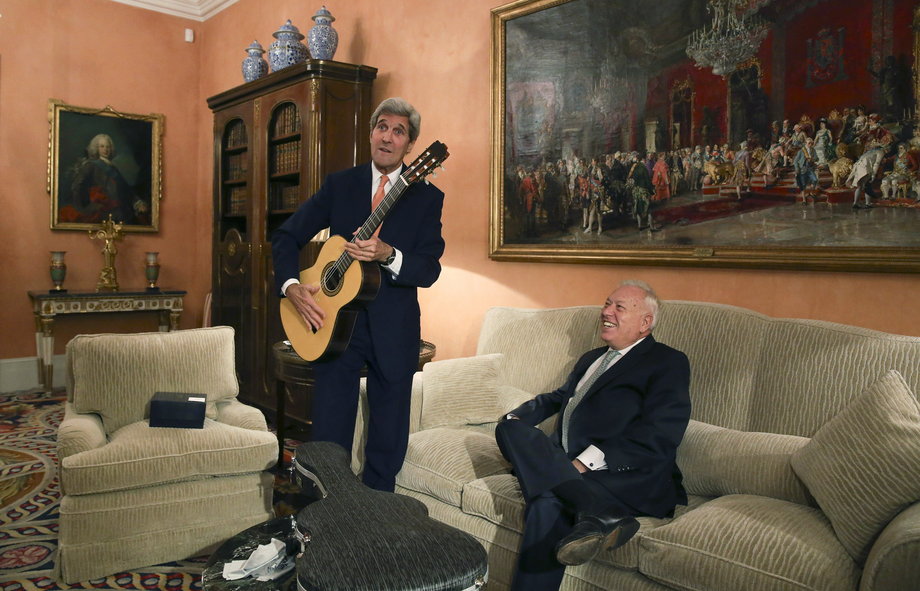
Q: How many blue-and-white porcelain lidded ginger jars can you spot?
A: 3